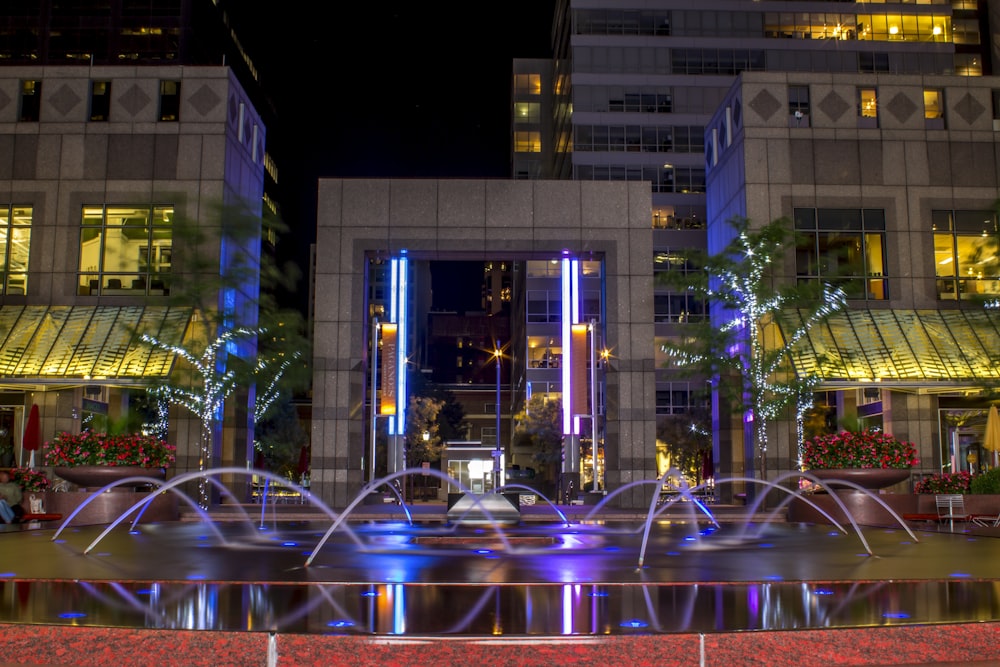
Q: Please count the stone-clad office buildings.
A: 2